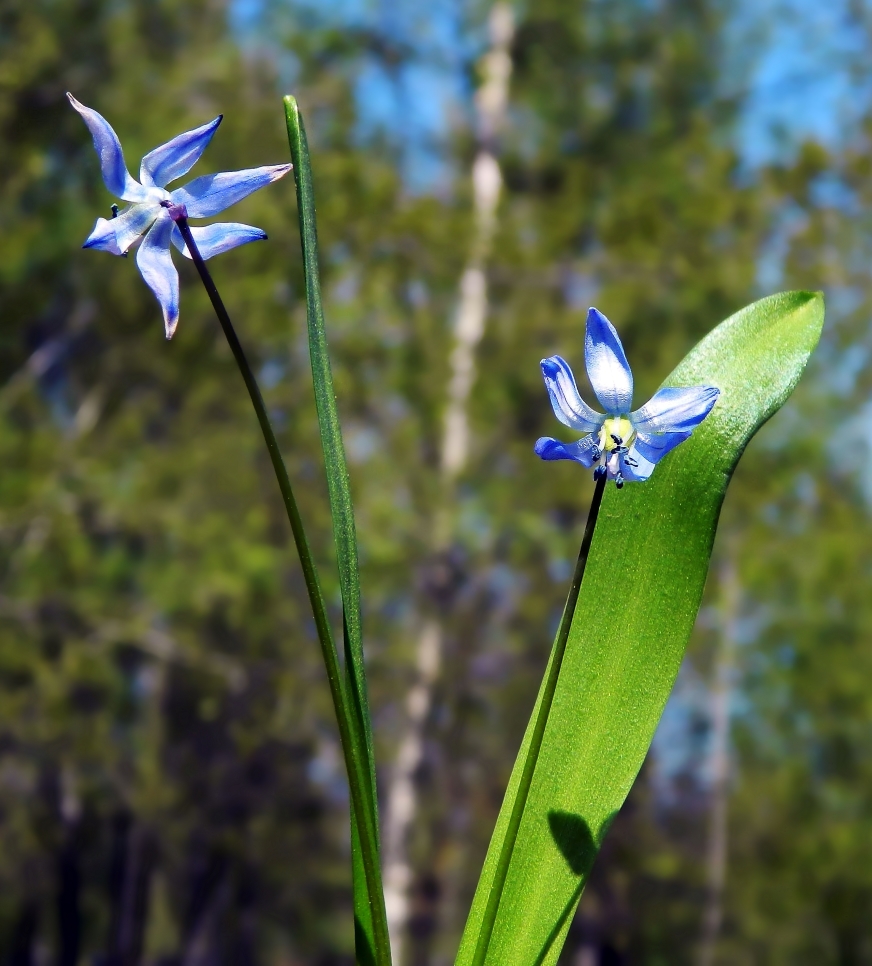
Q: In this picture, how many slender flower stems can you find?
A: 2